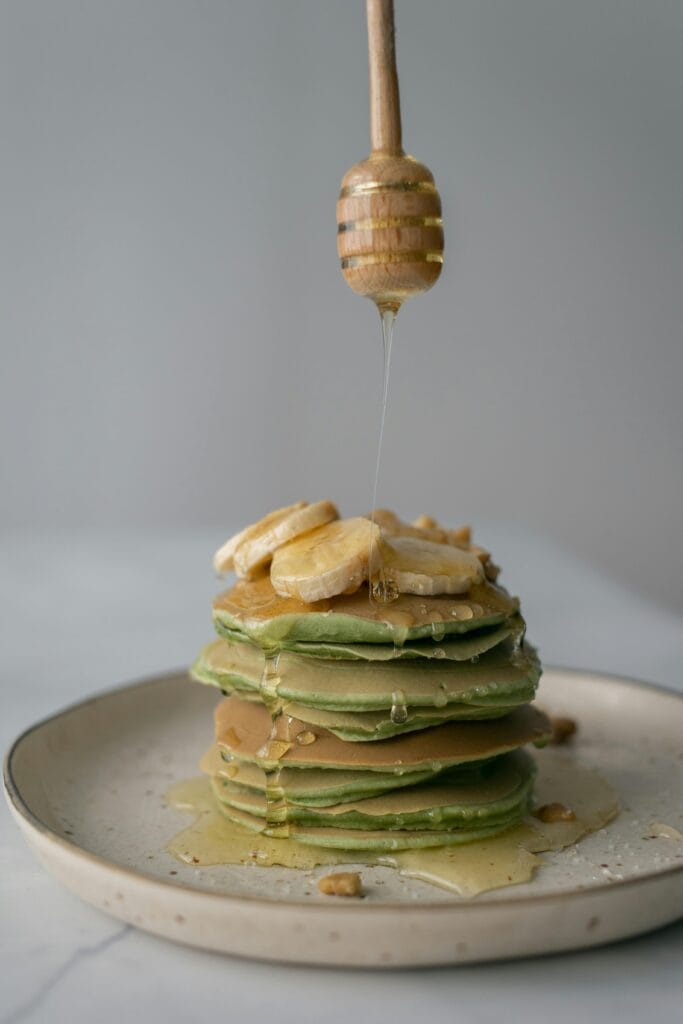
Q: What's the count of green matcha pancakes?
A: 8